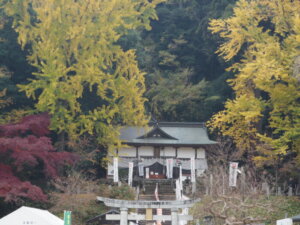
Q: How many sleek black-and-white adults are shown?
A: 0